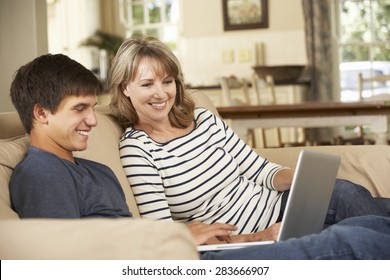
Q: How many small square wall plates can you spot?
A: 2